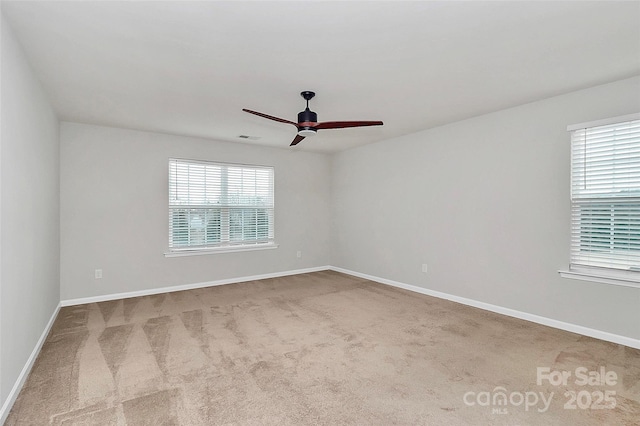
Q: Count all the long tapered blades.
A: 3